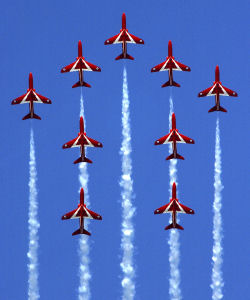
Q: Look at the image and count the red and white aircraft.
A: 9